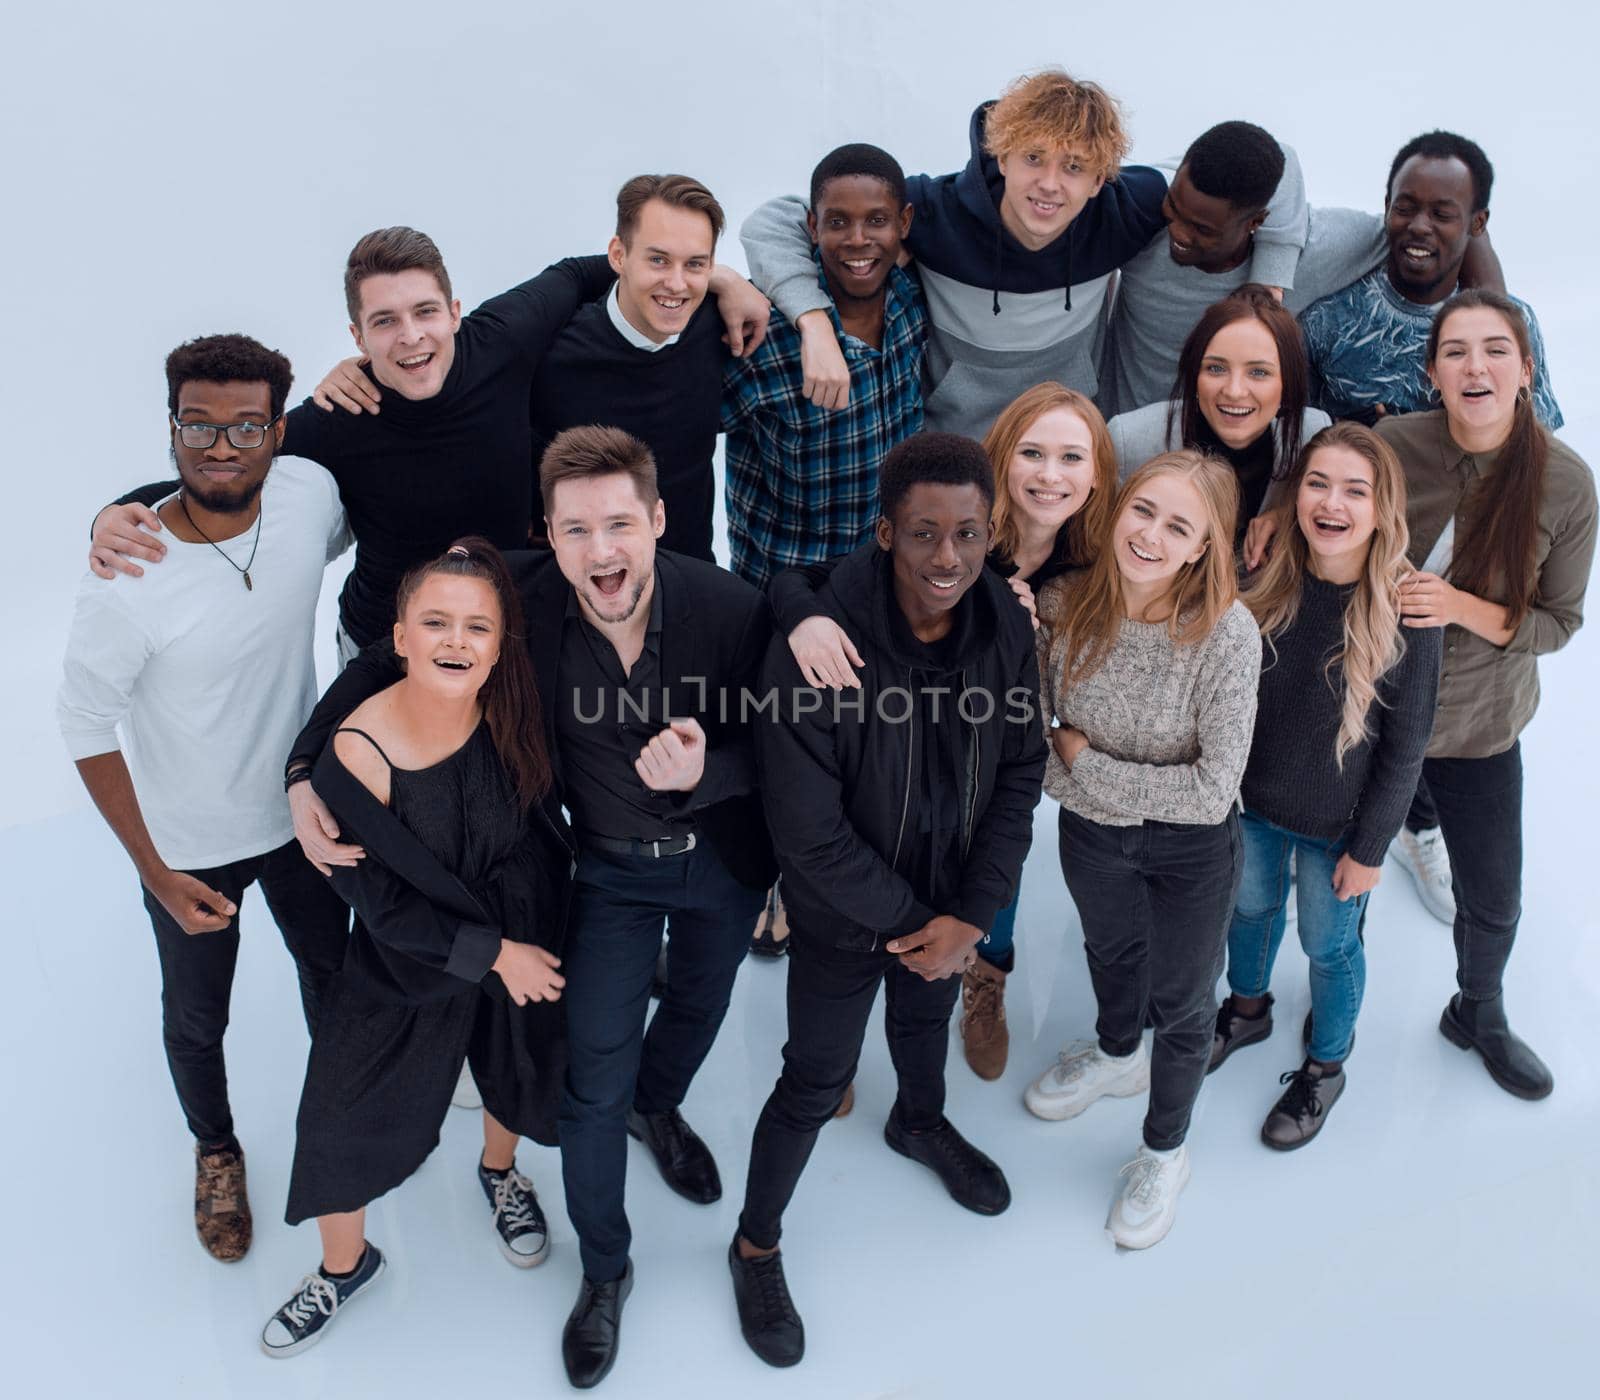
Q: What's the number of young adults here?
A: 15